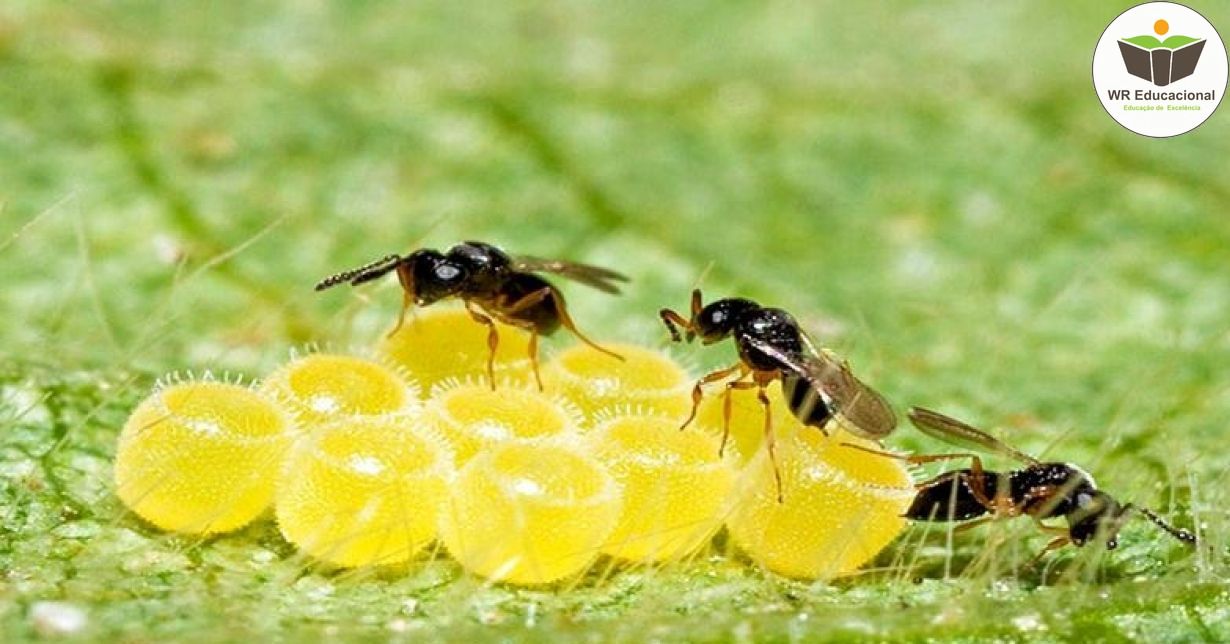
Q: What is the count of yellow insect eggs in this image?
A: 10